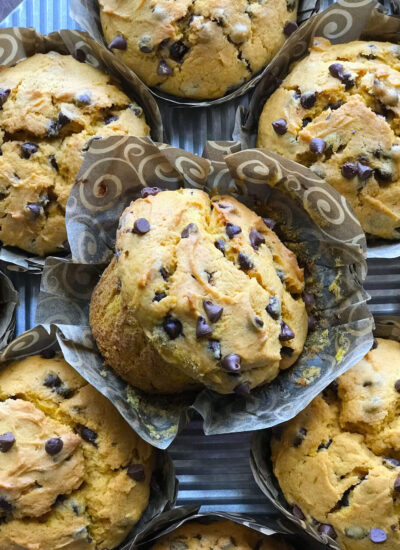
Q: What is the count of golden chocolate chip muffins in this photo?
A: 7